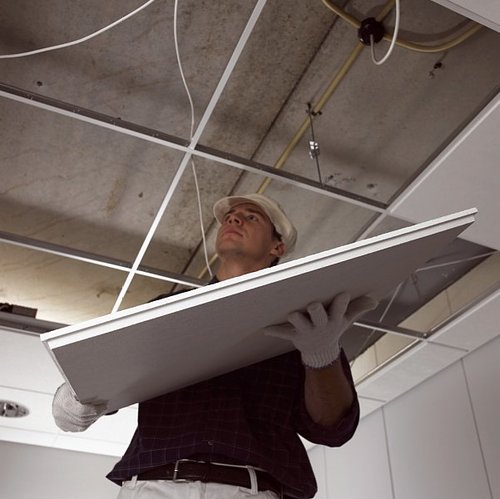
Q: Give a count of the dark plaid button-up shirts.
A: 1